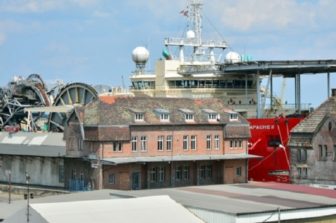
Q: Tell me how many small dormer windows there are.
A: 5